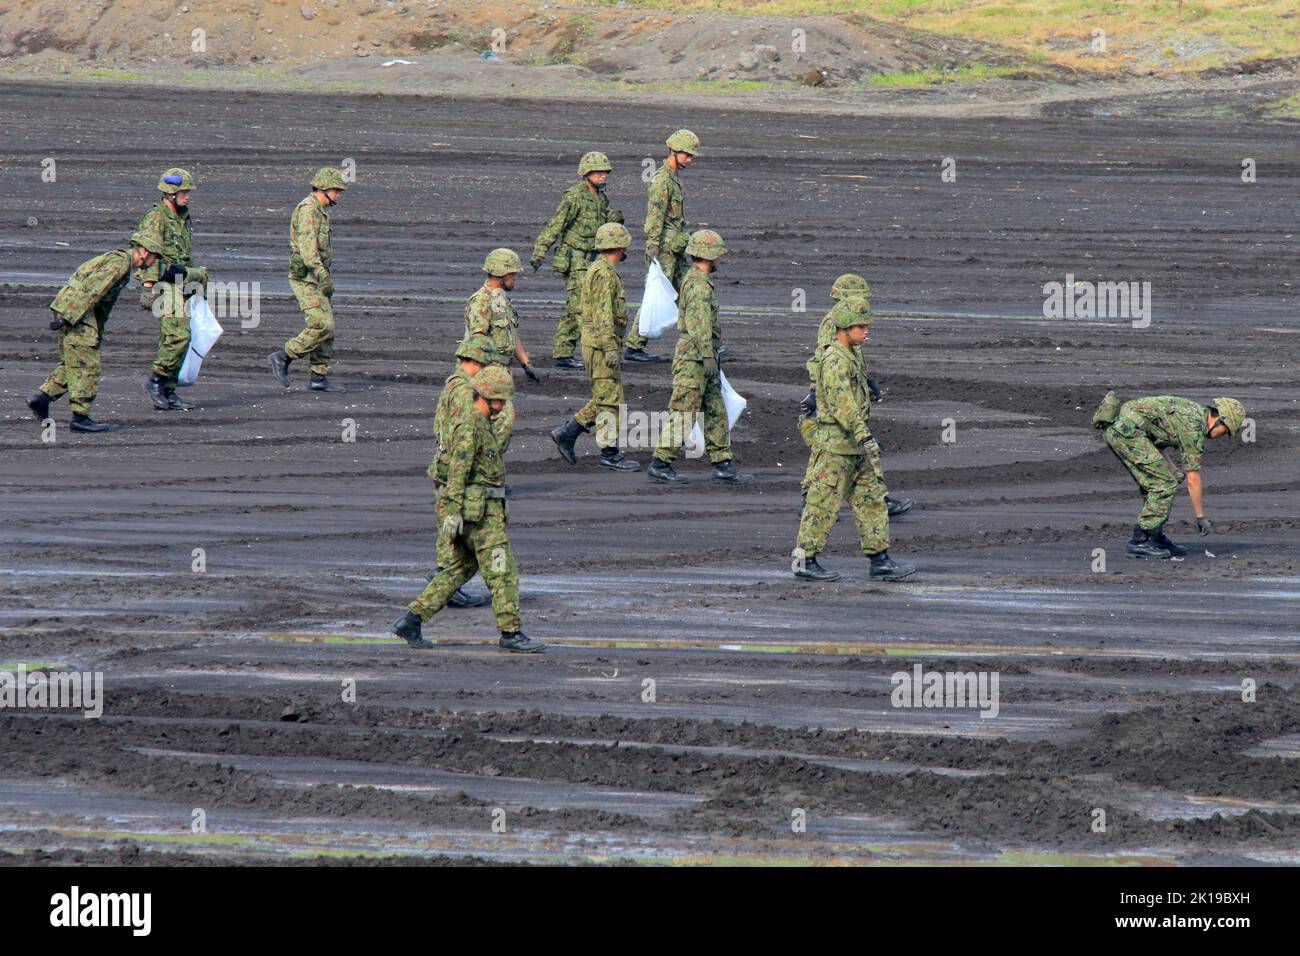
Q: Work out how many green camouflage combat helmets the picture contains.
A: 13